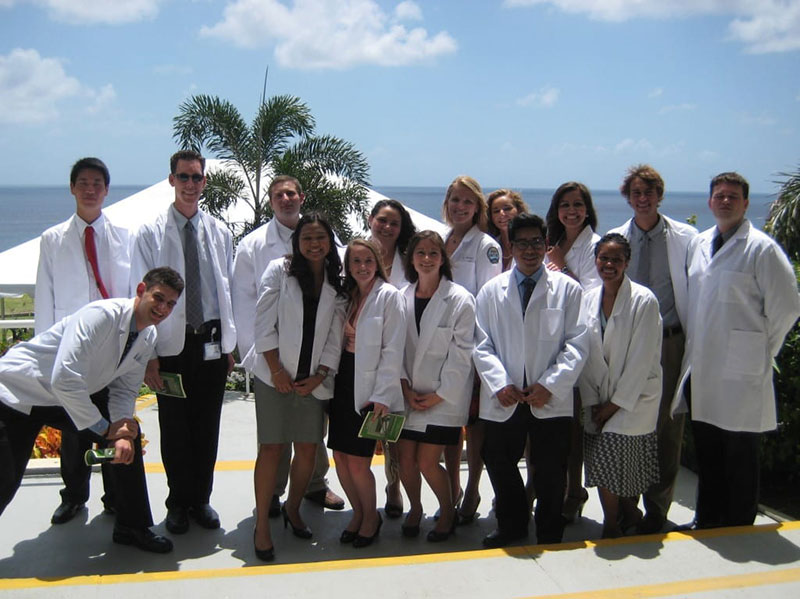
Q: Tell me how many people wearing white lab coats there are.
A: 15